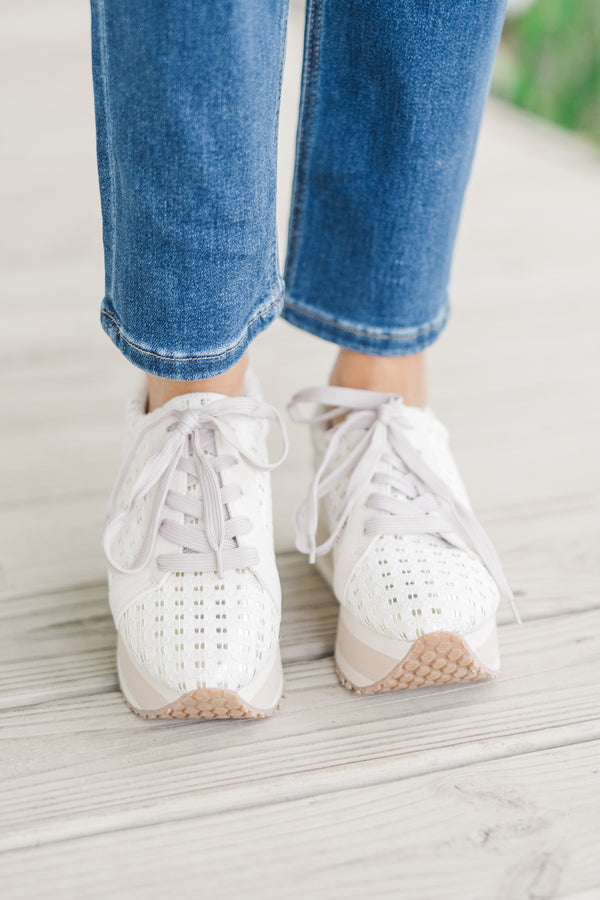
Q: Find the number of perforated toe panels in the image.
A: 2